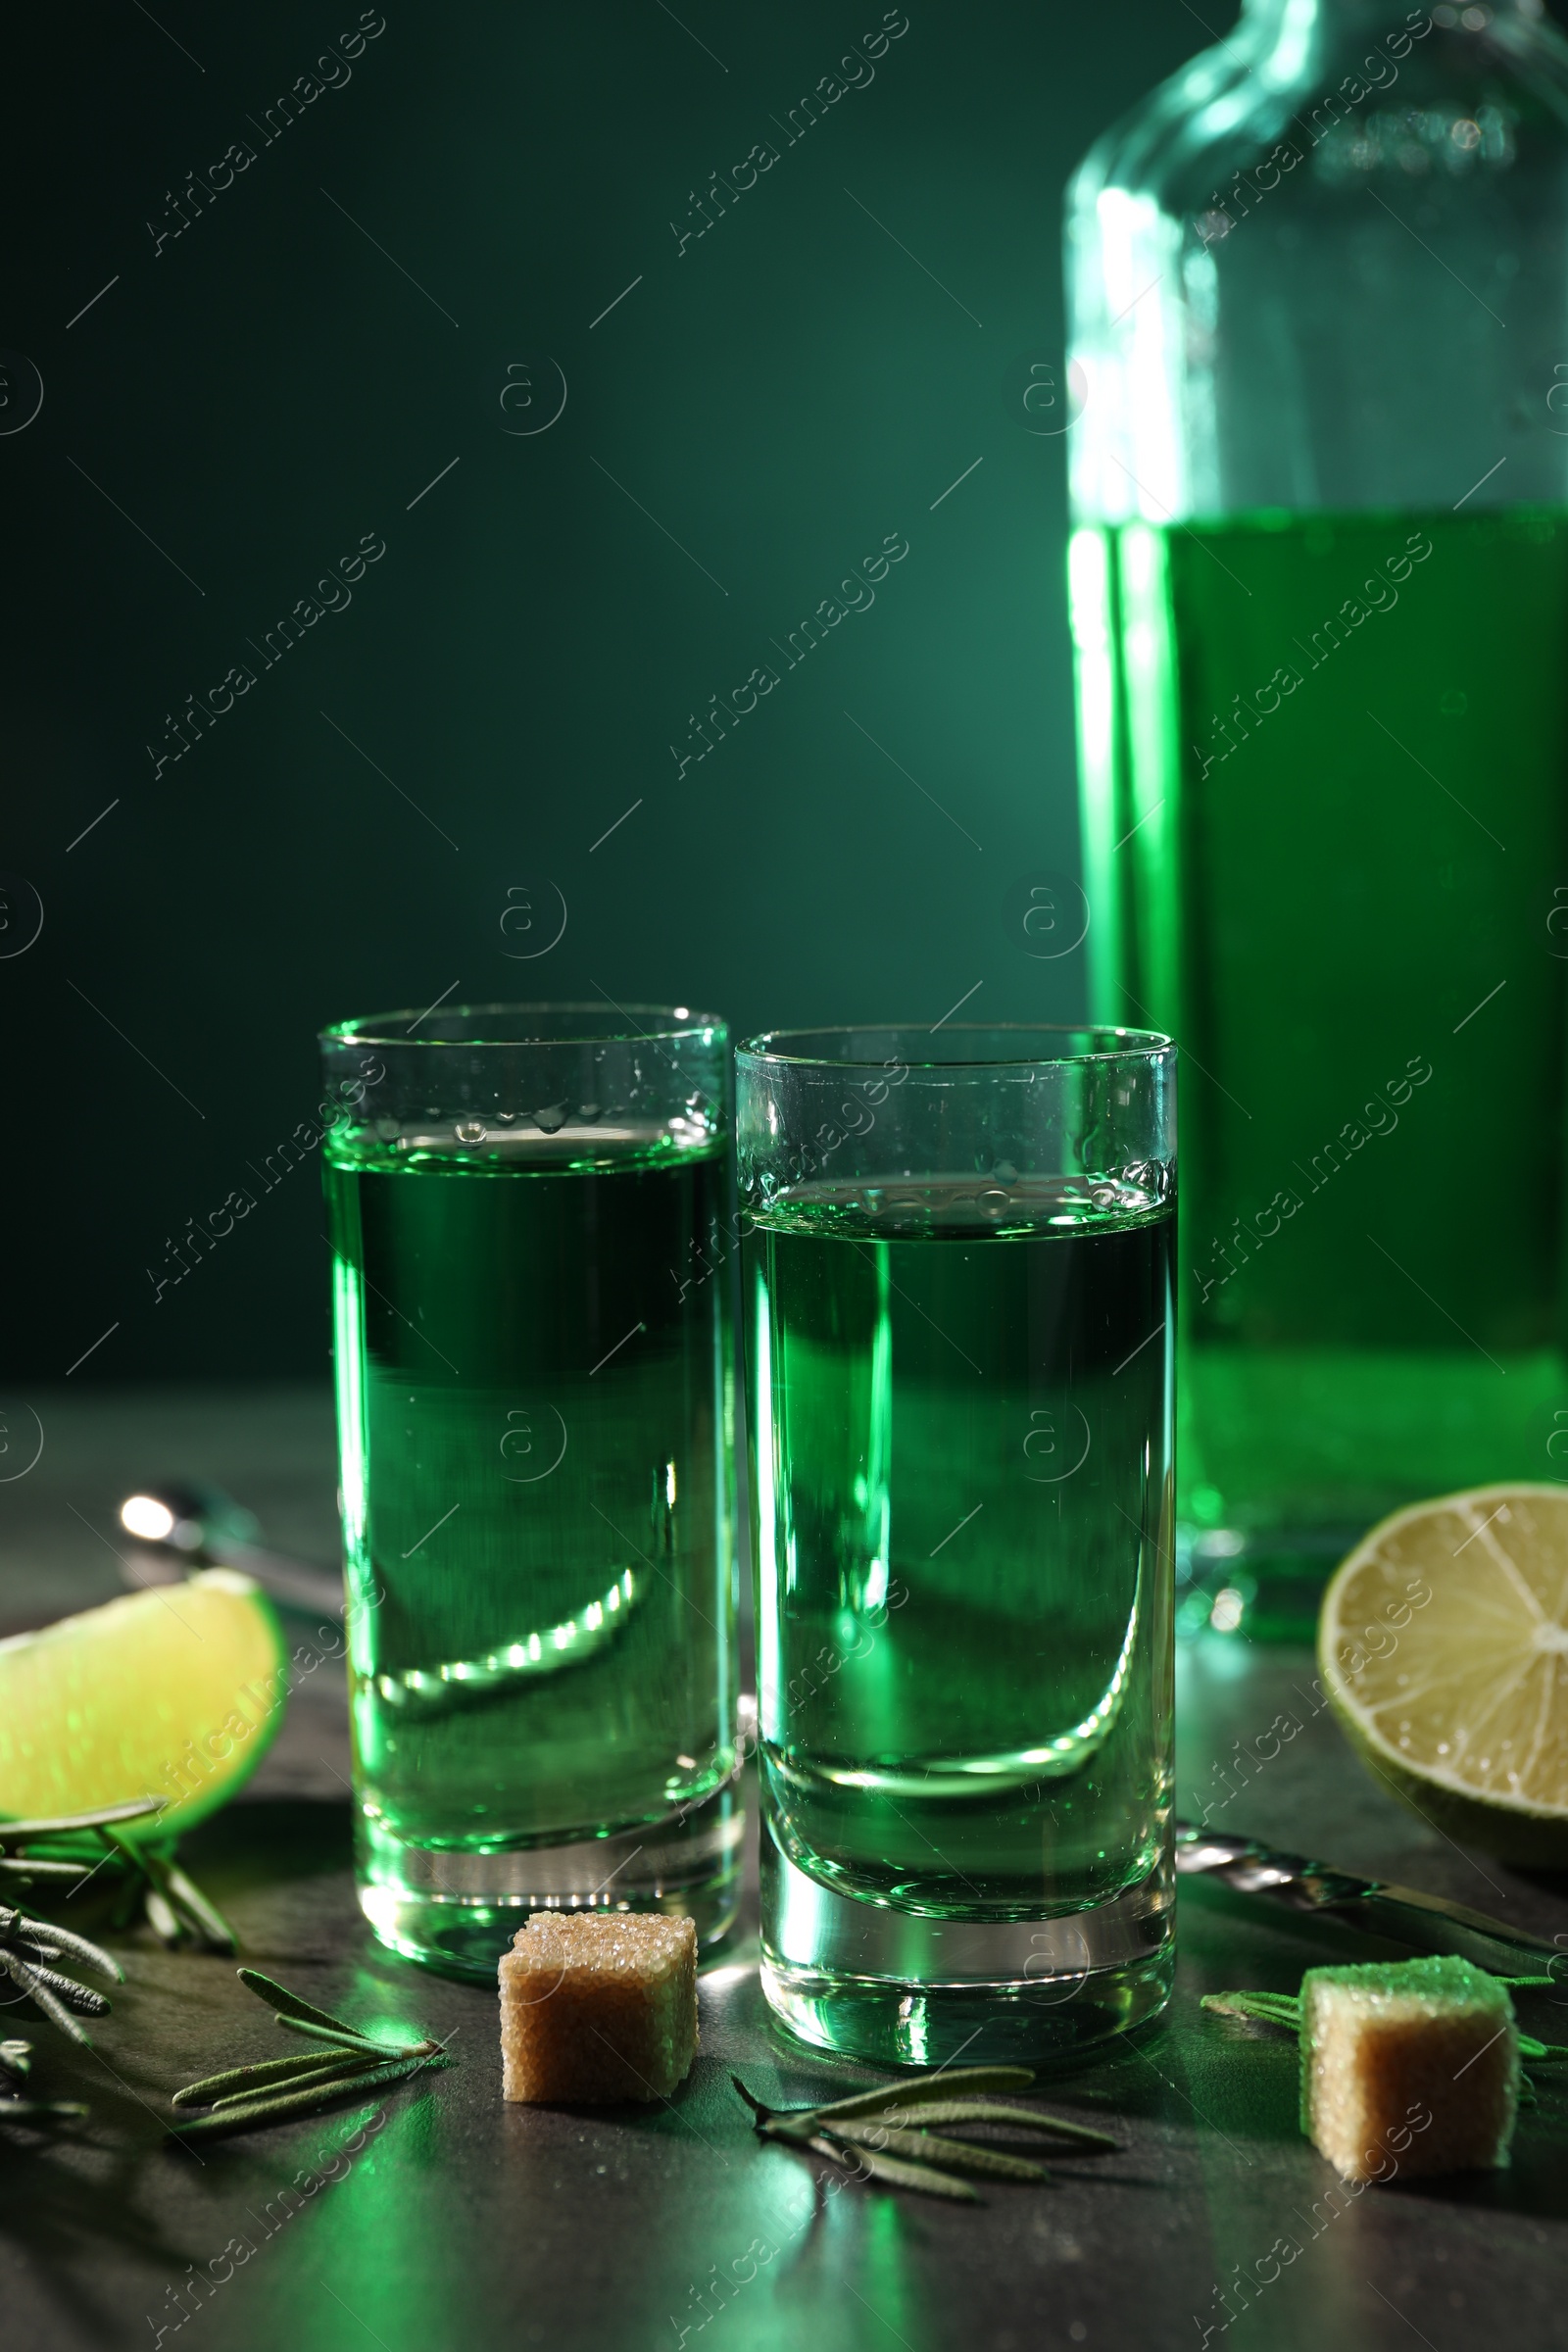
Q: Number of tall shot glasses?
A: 2